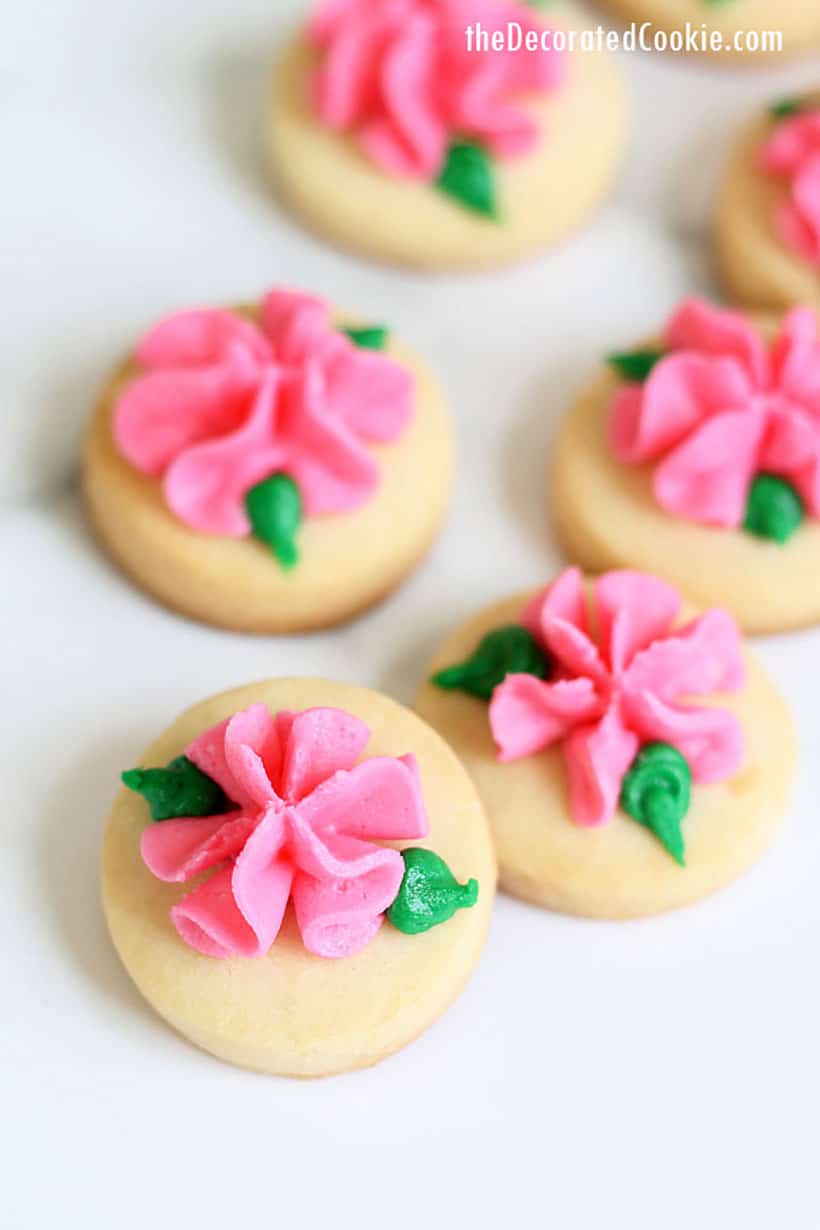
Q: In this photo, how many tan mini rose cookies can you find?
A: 7